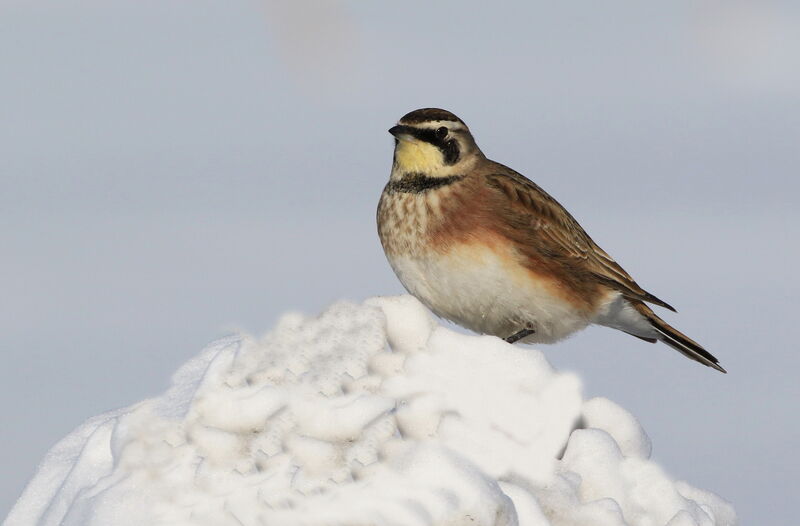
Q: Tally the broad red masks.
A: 0